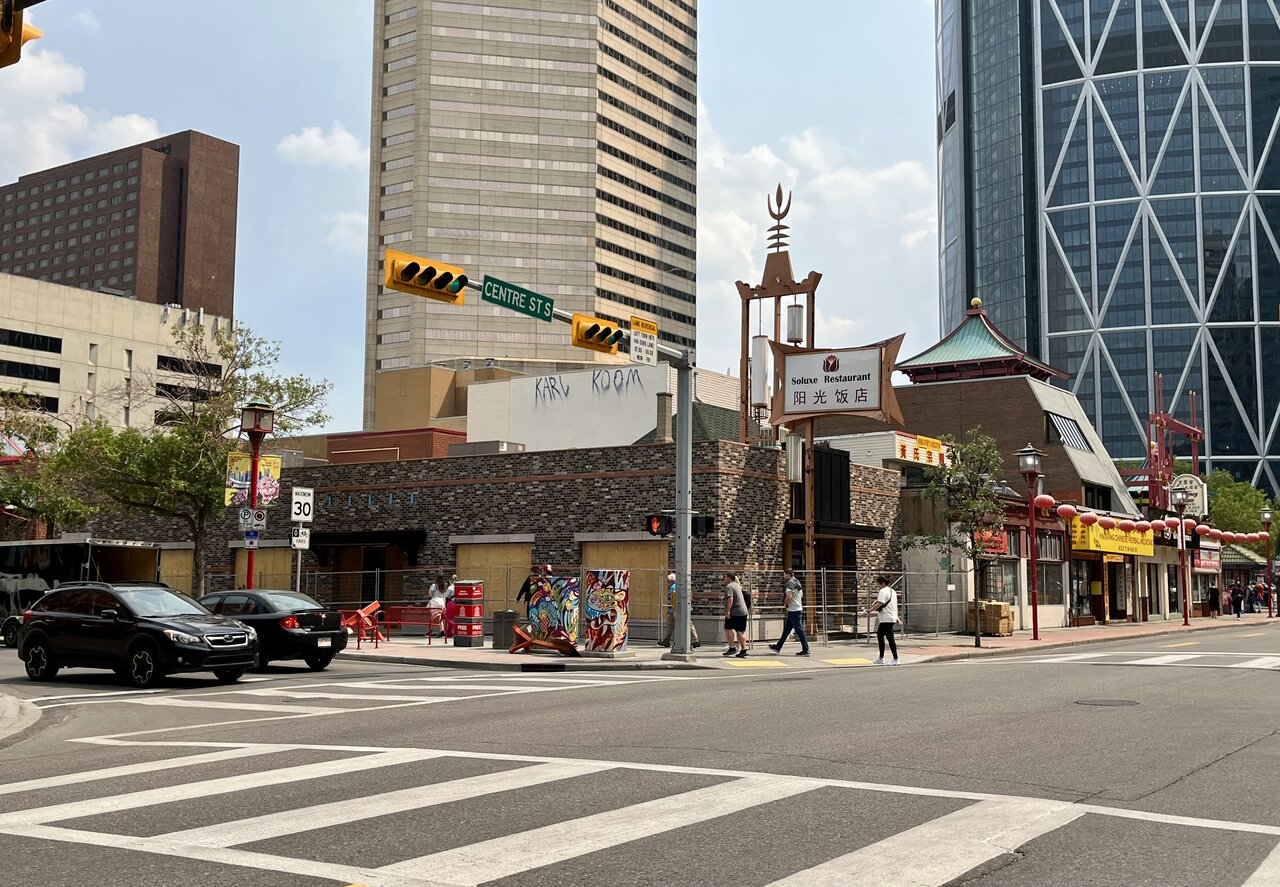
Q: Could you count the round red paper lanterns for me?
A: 15